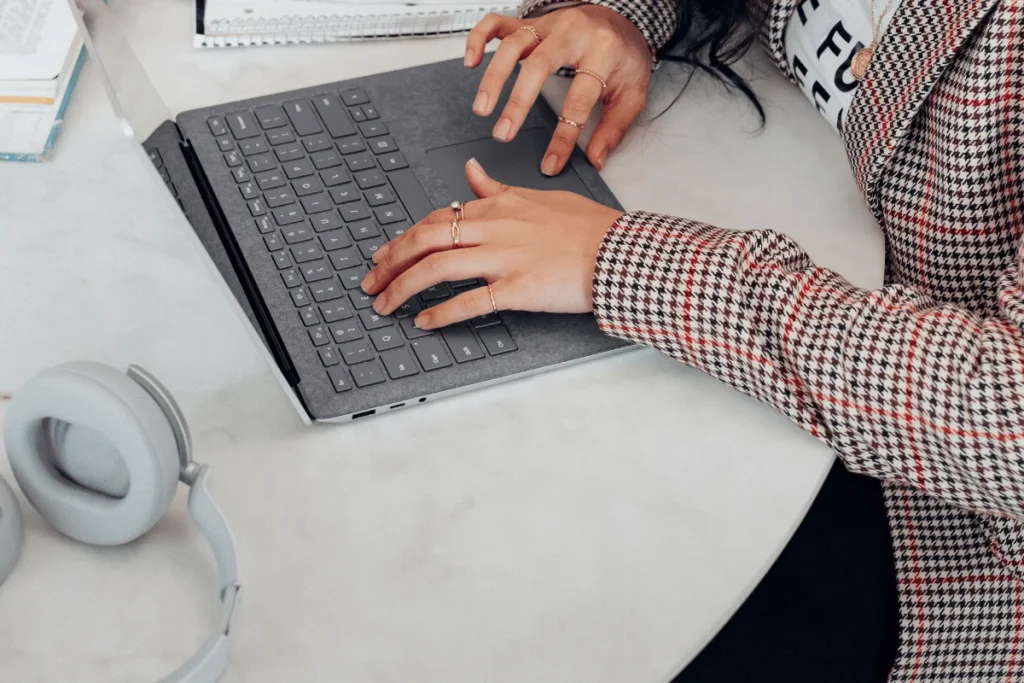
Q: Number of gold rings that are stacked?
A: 2